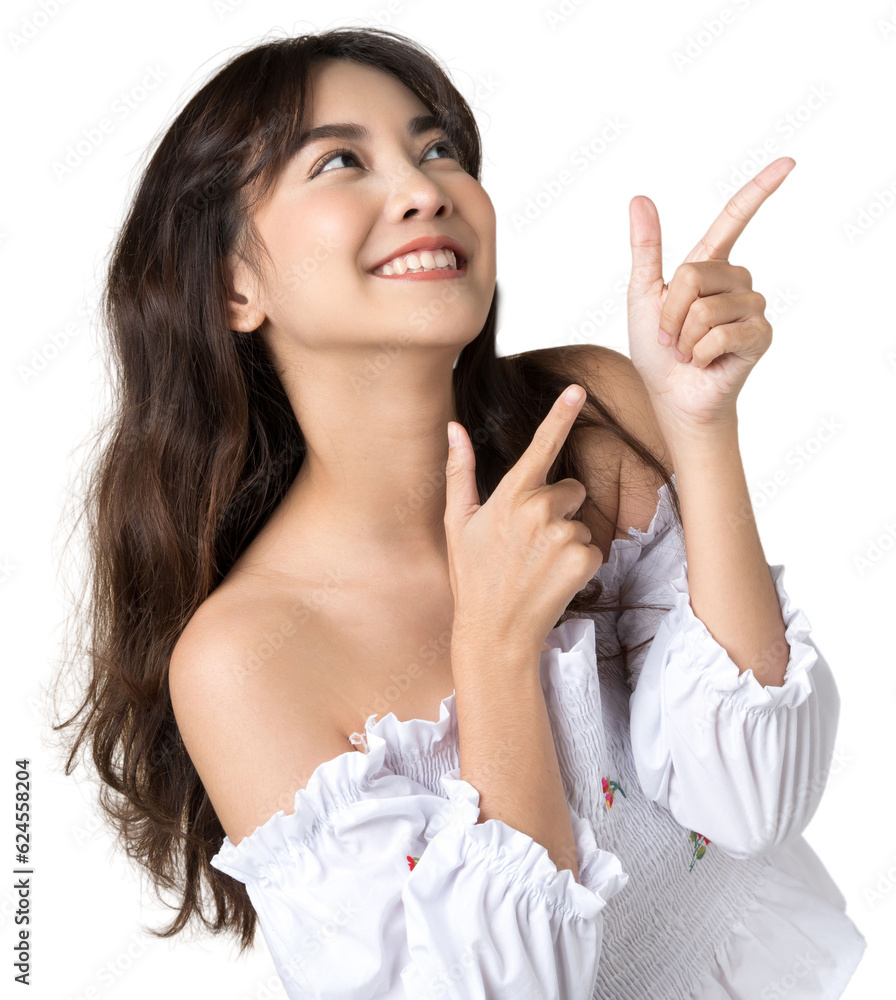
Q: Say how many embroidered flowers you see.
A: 3